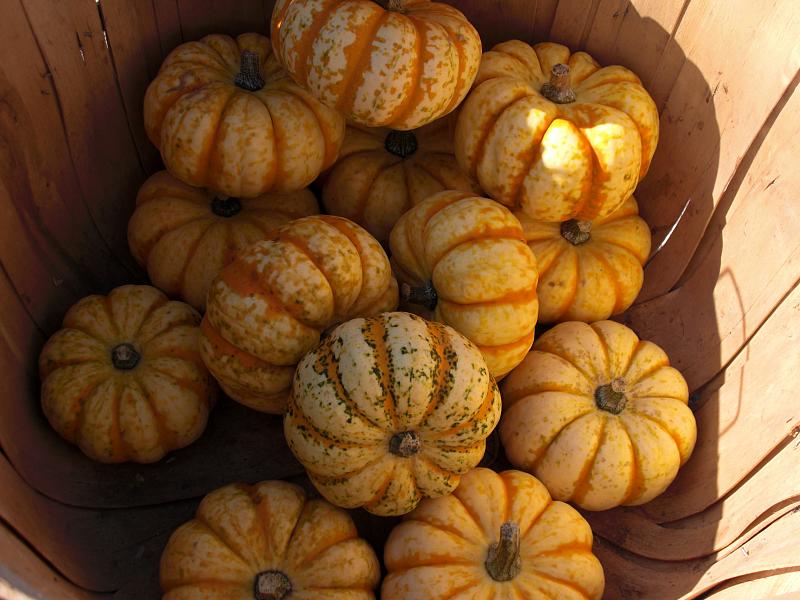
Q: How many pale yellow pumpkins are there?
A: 13